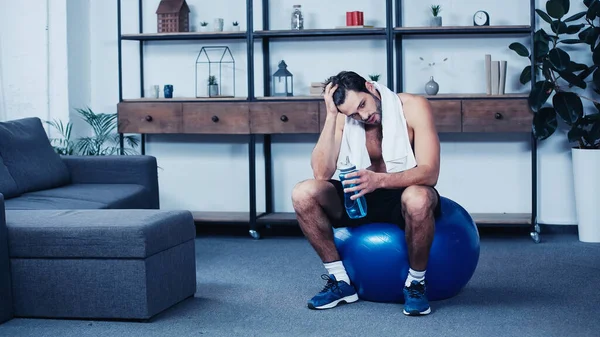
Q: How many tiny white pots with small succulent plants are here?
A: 2